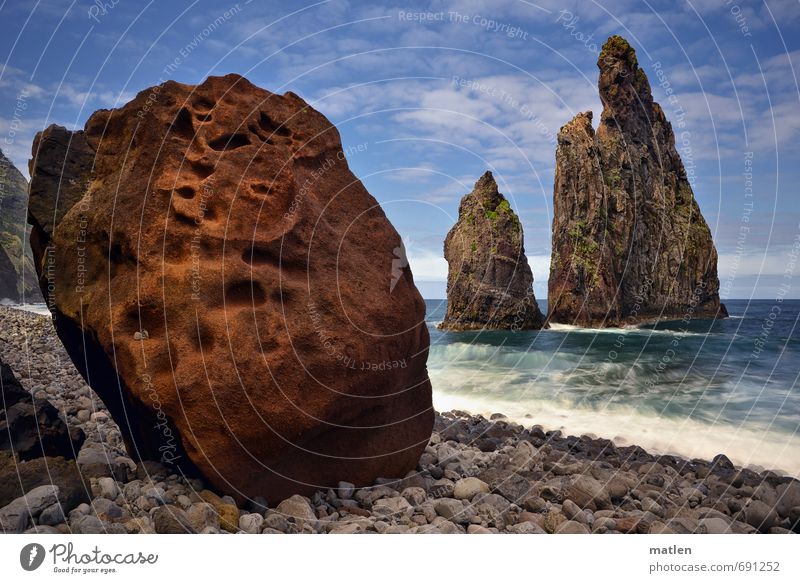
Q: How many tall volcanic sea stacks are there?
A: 2